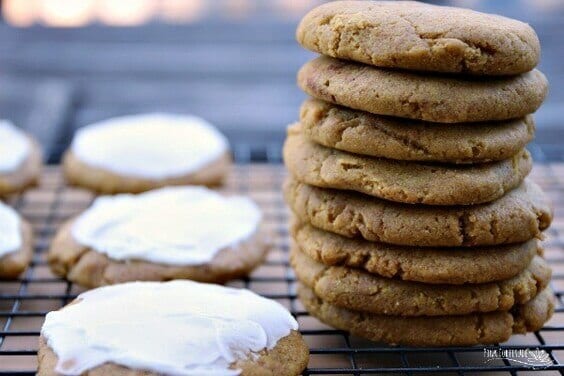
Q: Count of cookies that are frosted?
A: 5